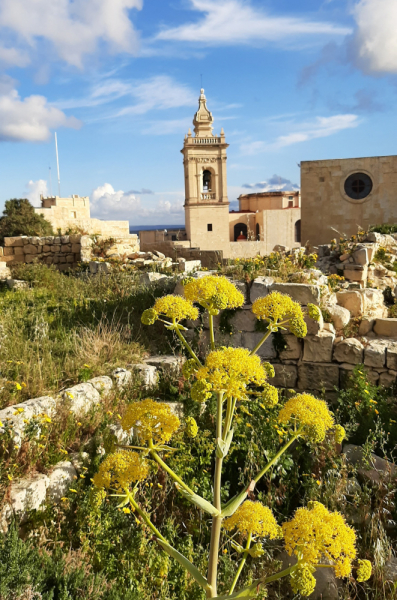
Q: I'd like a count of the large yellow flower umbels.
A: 9